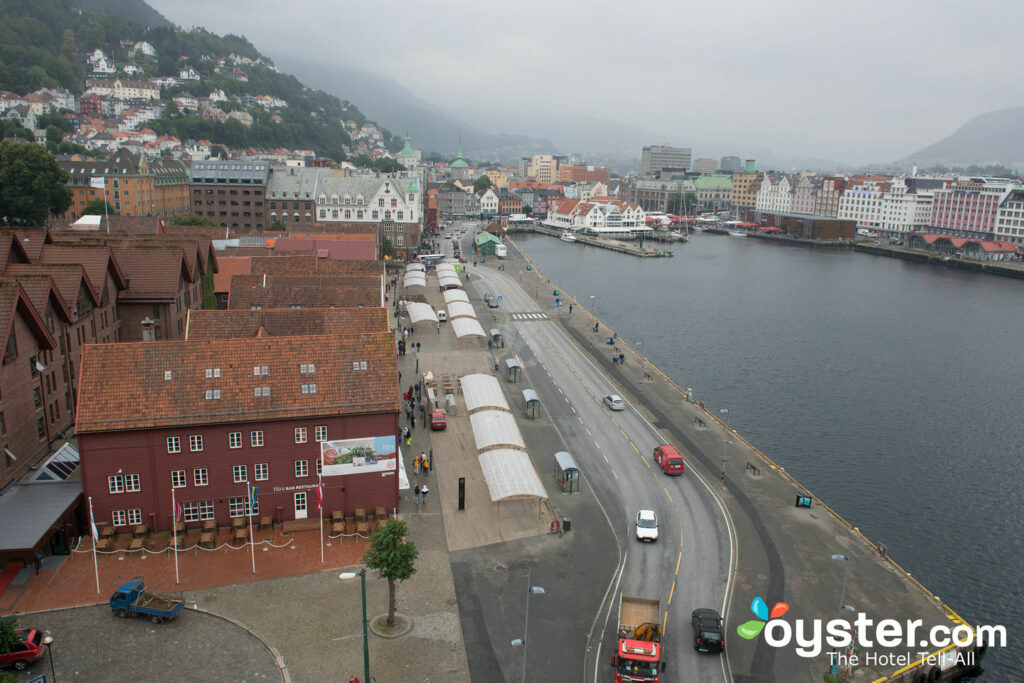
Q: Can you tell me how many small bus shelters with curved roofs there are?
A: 4